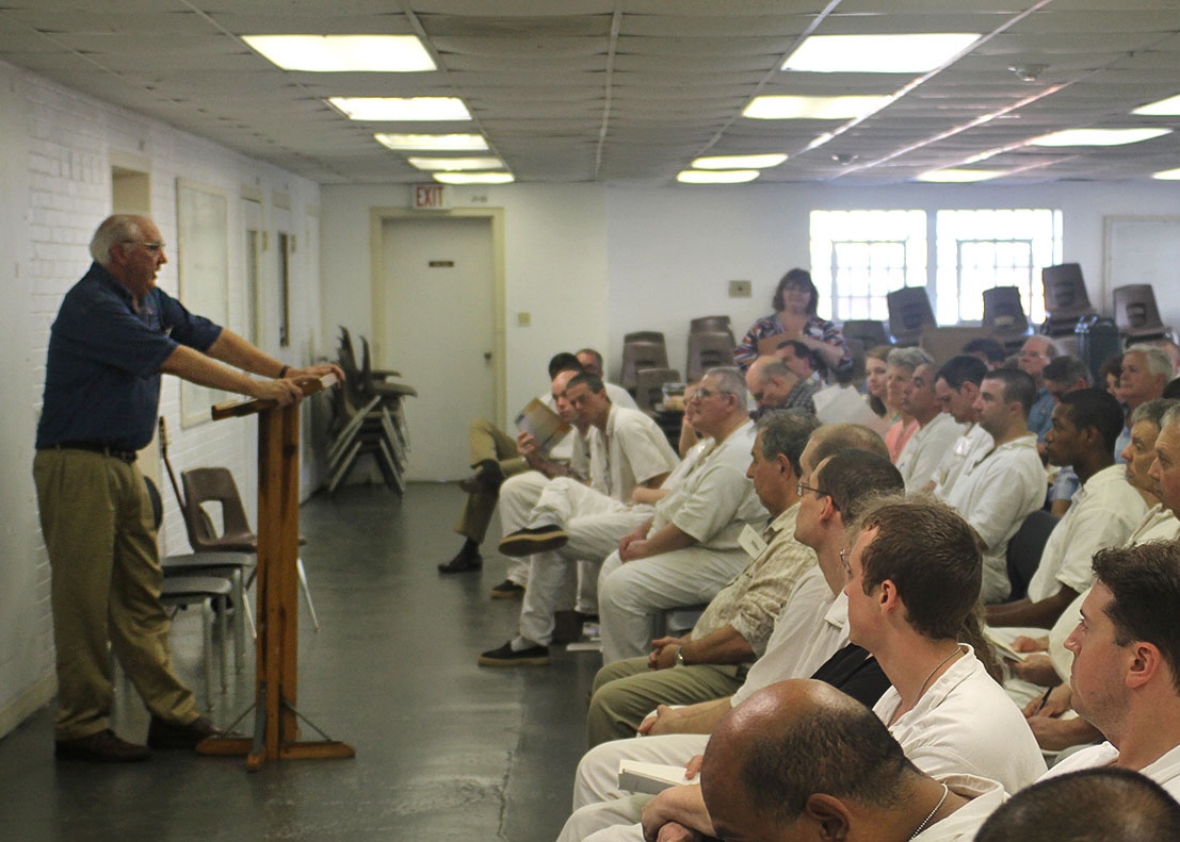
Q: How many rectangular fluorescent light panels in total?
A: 13